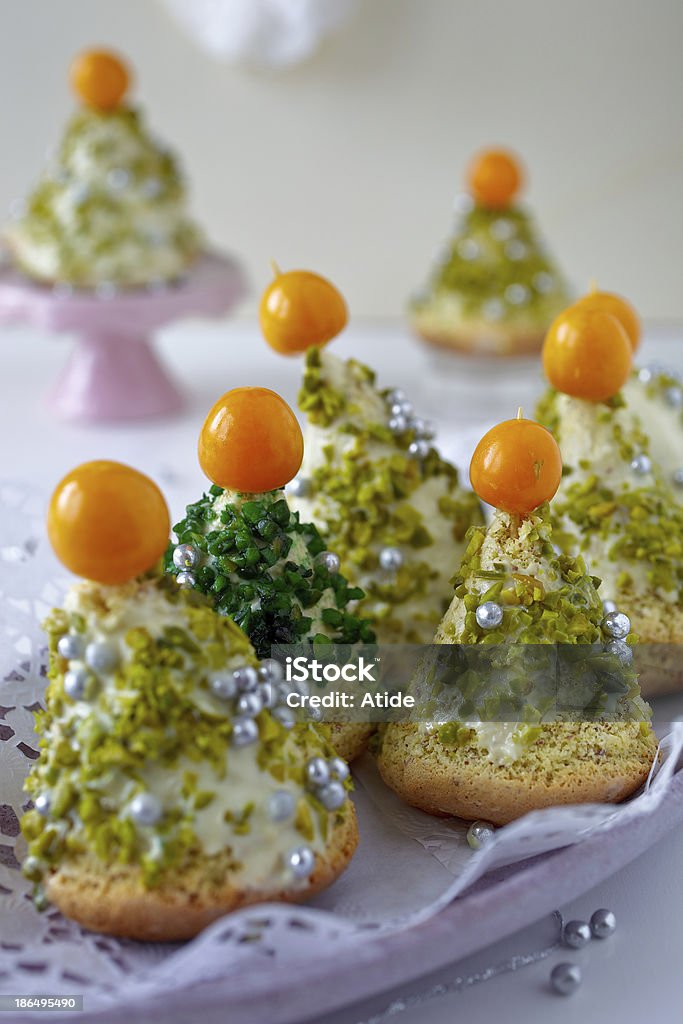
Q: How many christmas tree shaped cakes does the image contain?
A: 8